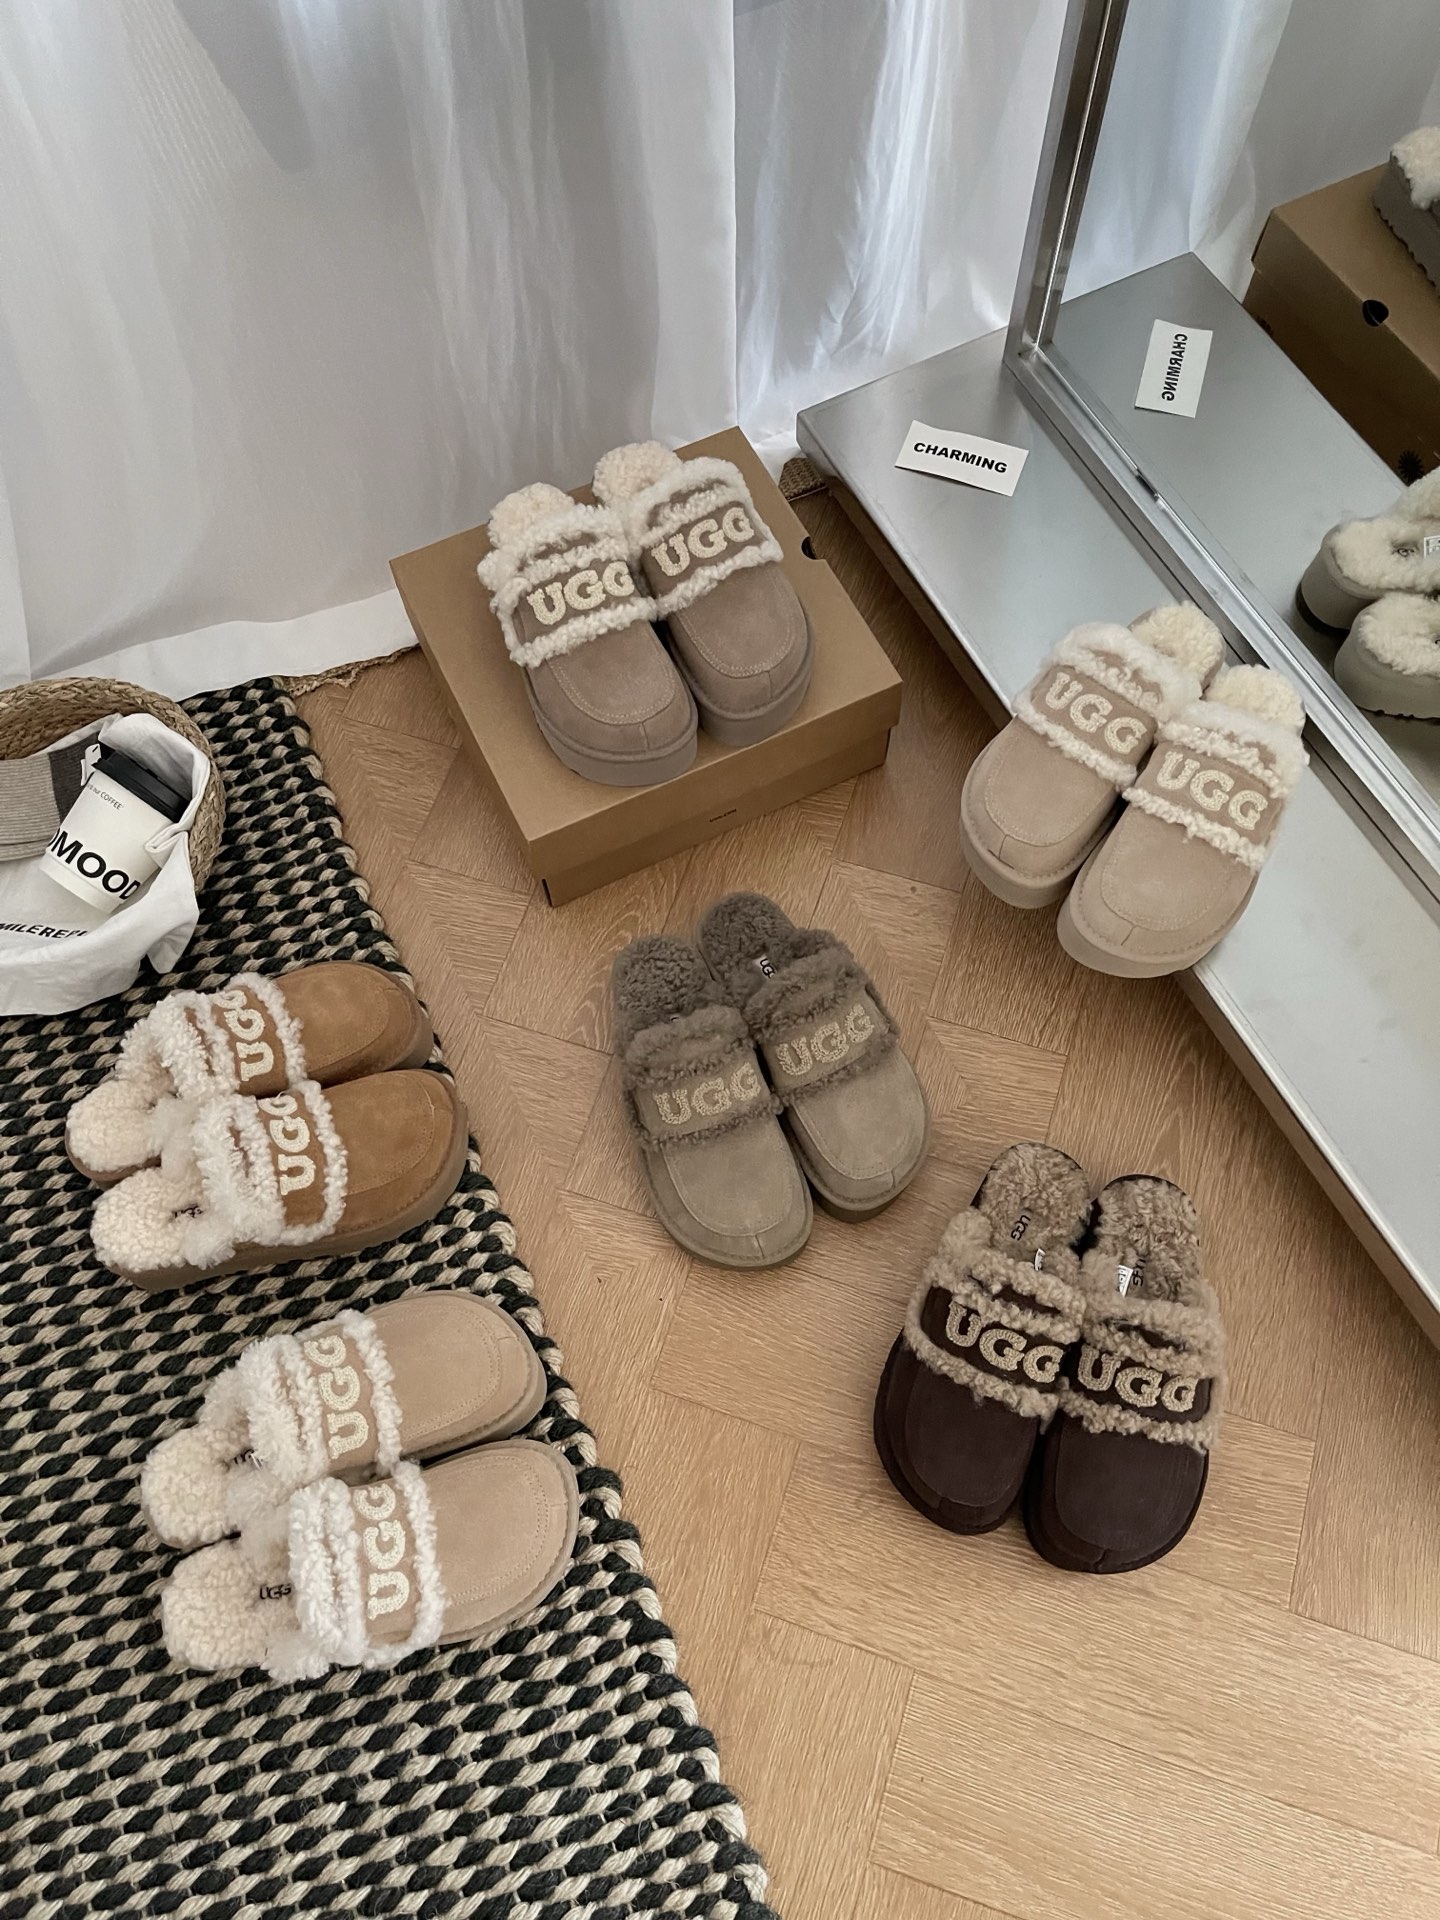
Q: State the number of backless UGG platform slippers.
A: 12